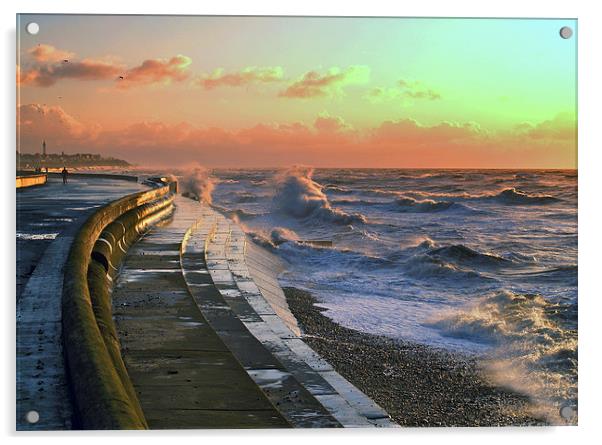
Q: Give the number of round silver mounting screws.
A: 4